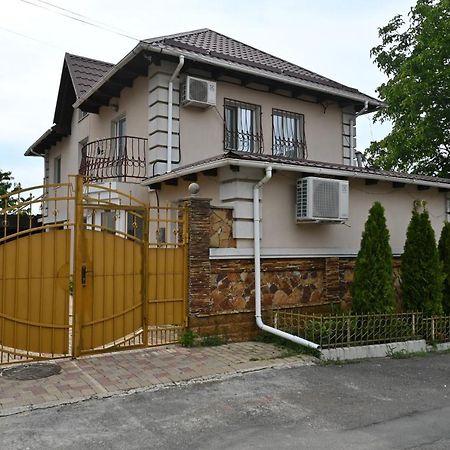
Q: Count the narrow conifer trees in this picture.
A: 3